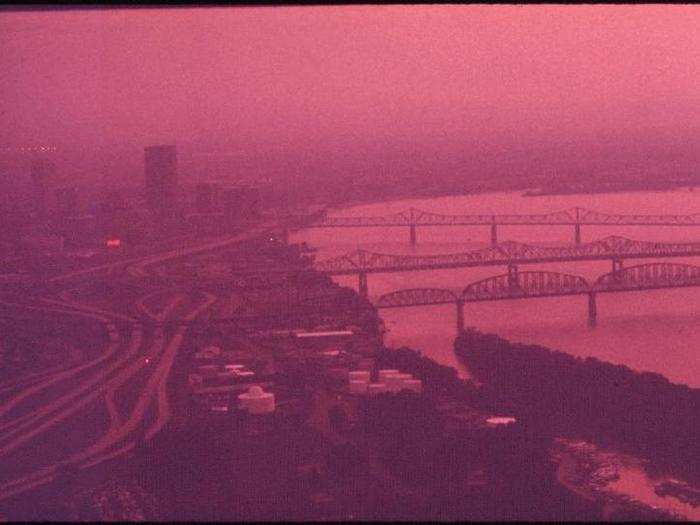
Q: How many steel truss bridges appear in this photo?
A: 3